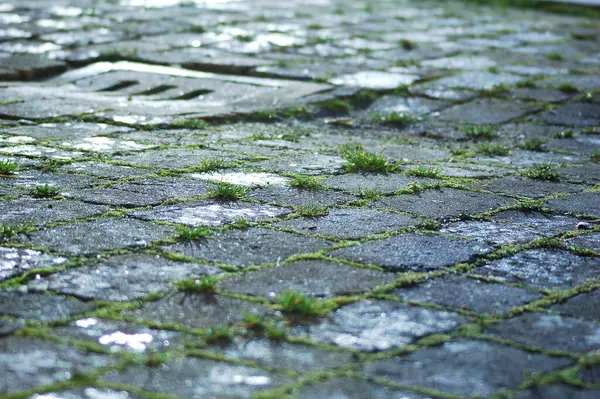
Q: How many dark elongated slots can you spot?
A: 3